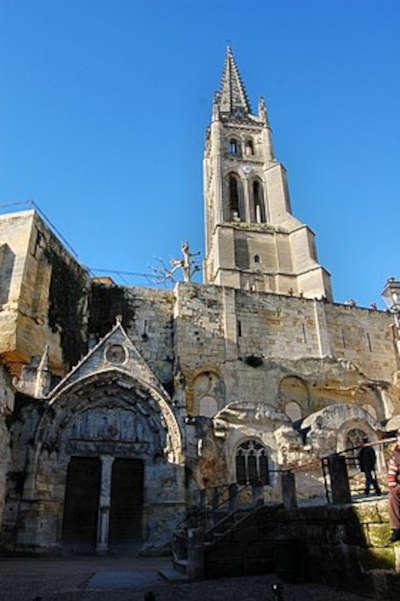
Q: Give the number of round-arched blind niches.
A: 3